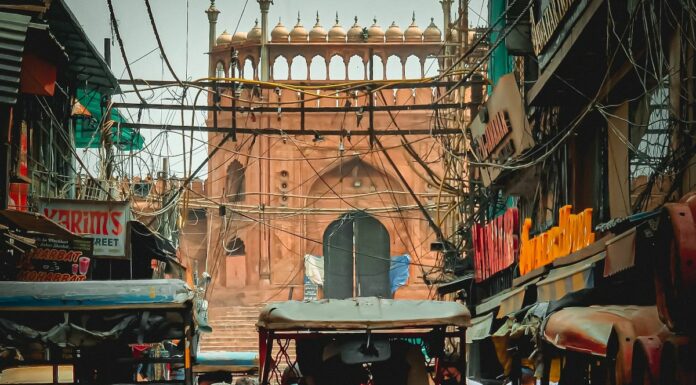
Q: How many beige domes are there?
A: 12